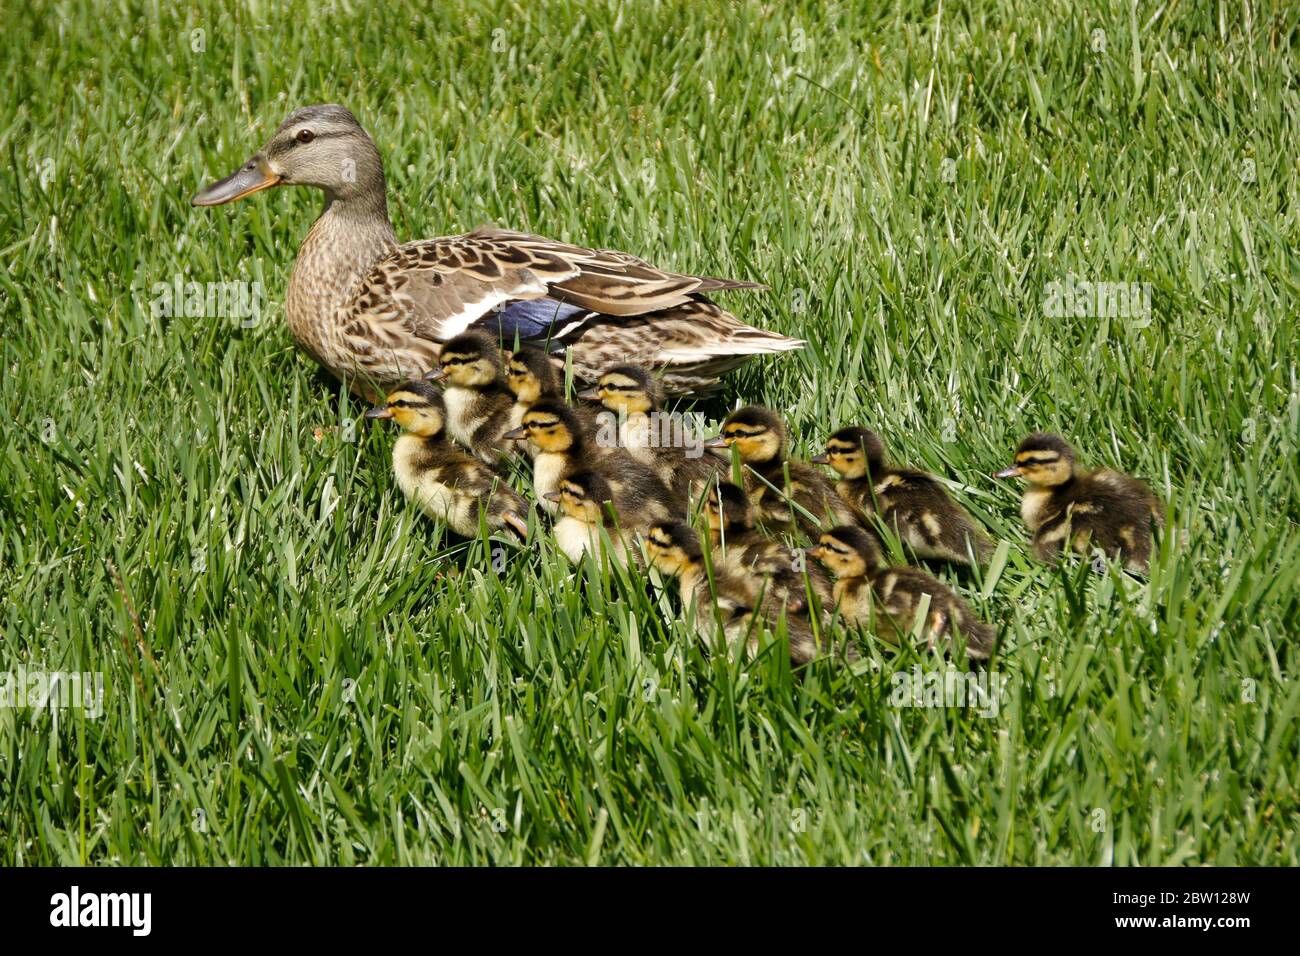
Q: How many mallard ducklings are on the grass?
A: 12